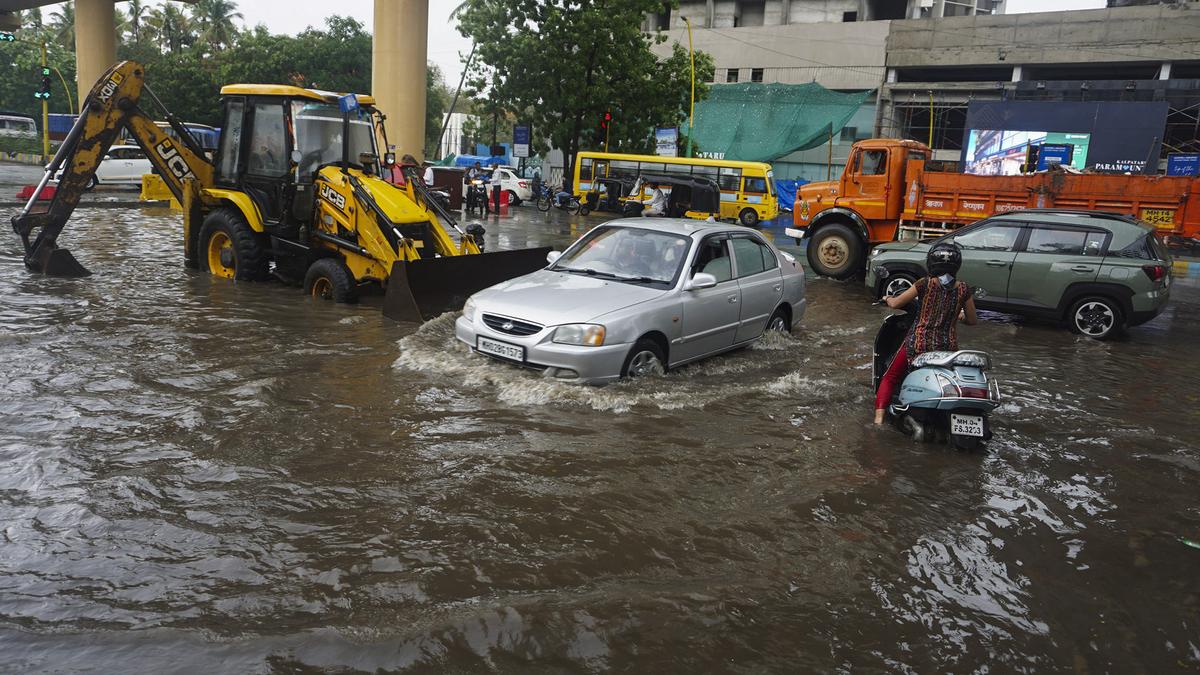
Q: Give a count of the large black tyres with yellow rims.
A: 2